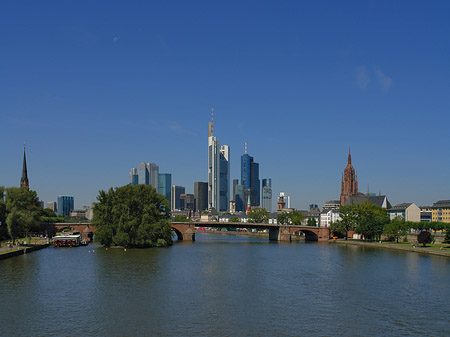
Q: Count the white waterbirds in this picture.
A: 4